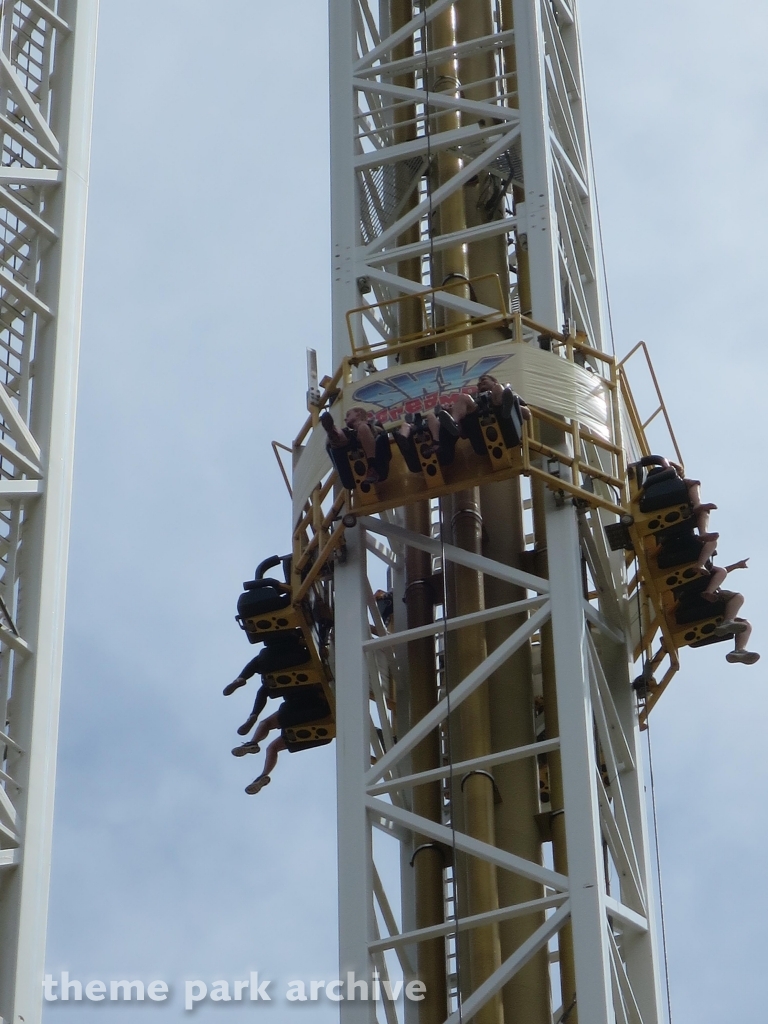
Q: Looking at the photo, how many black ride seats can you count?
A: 9